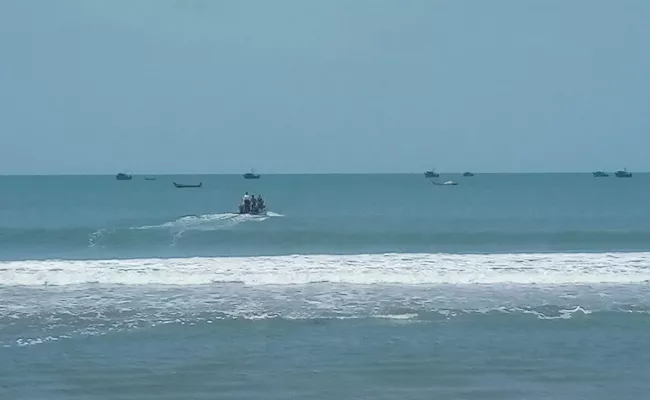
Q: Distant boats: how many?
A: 9